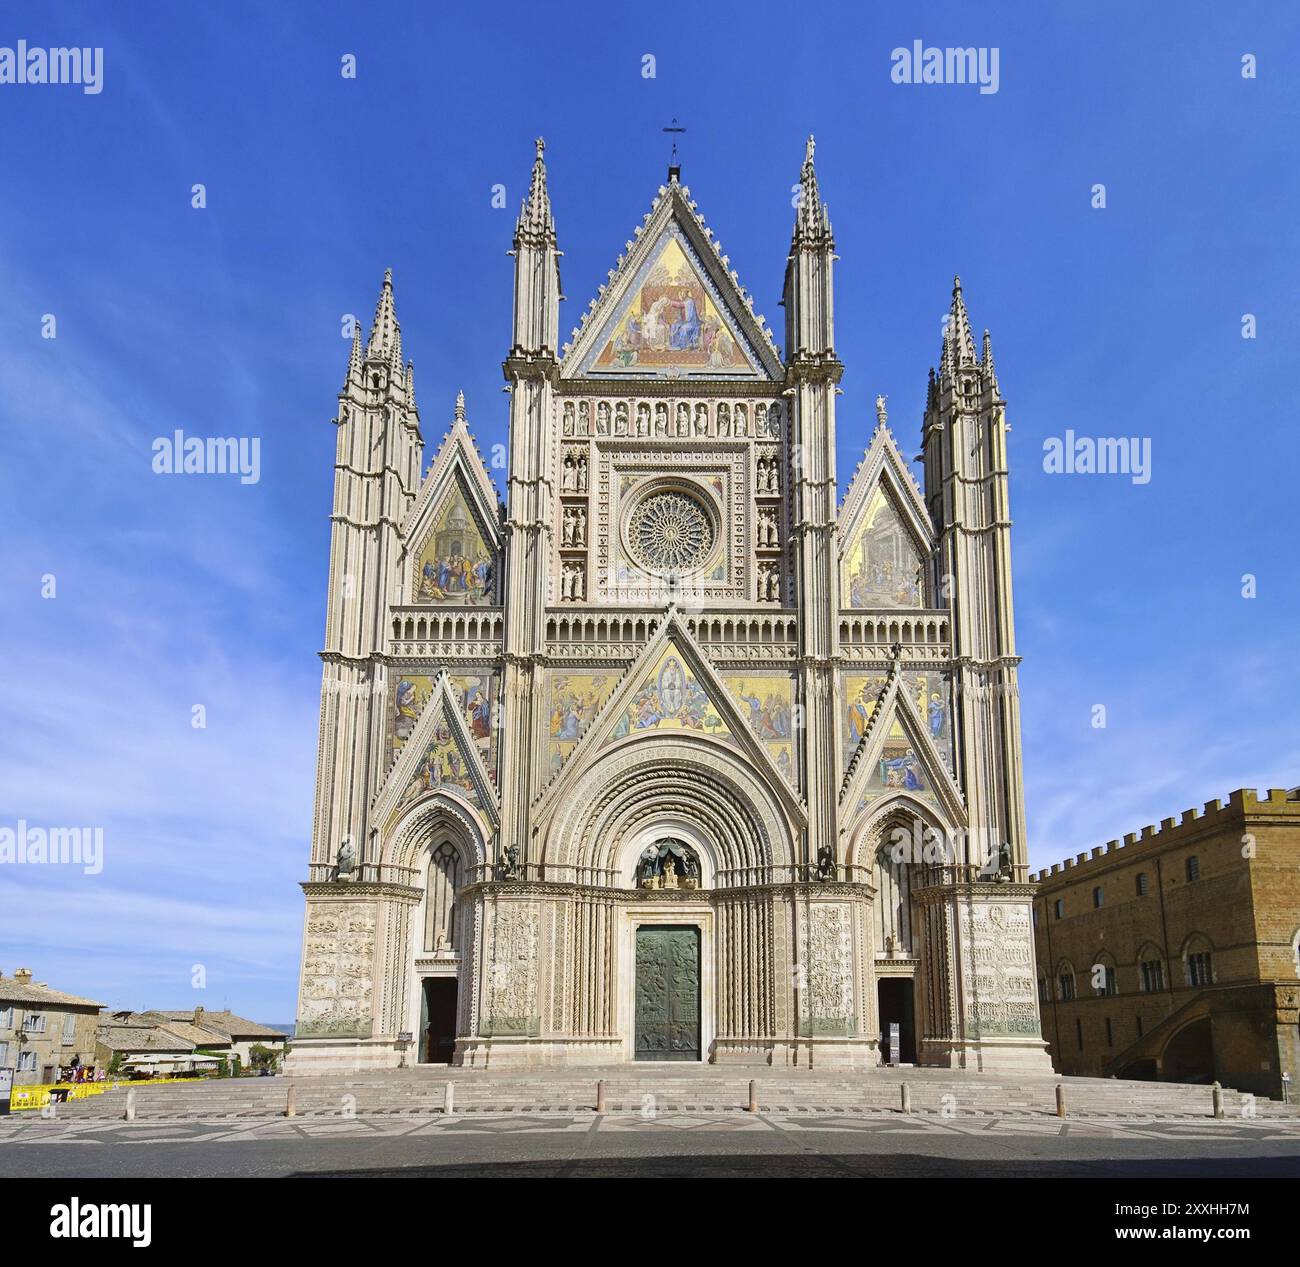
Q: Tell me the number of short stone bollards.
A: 8